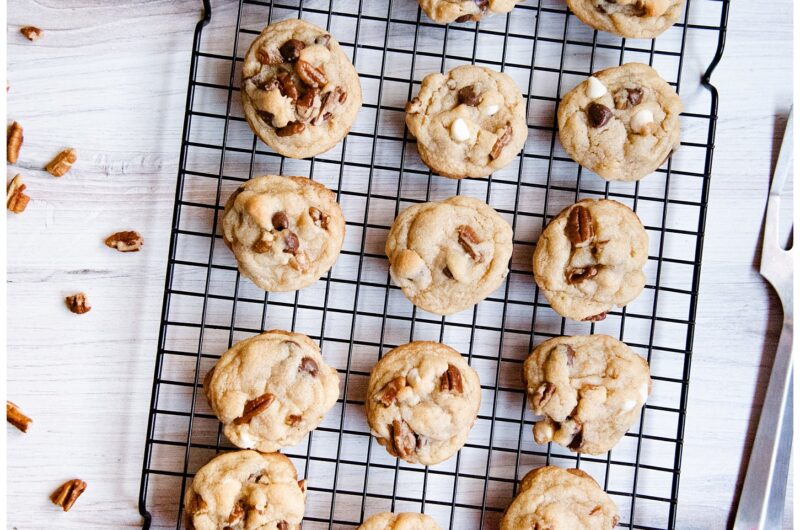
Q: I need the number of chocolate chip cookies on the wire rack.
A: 14